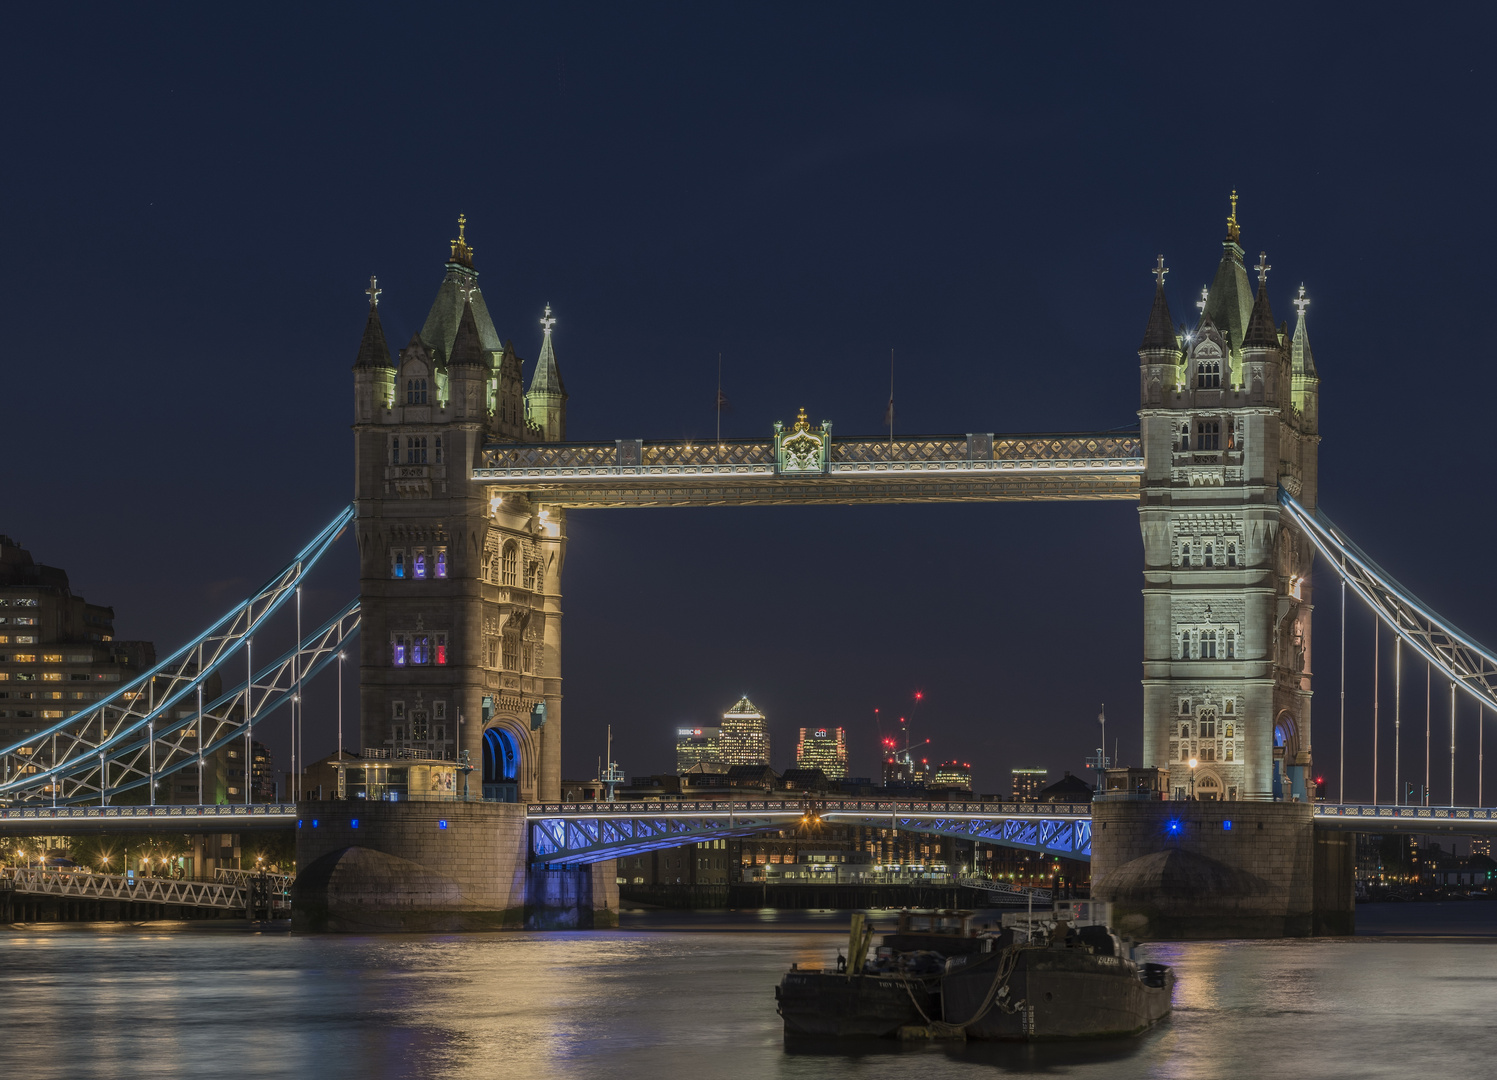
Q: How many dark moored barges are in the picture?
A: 2